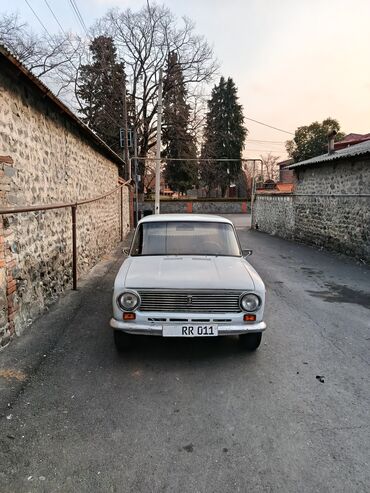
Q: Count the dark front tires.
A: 2